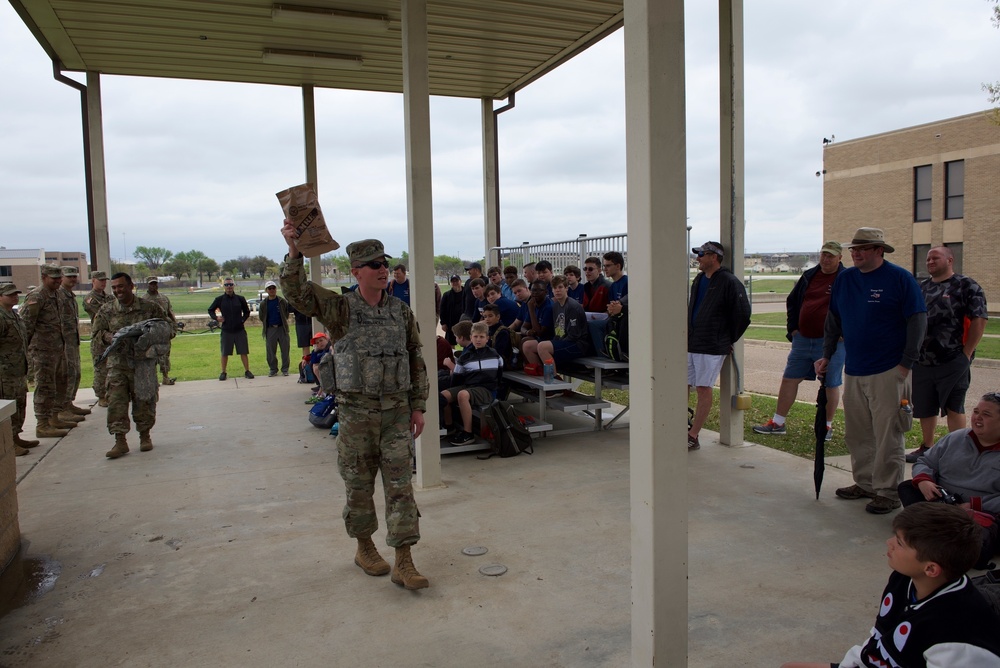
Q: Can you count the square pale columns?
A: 6